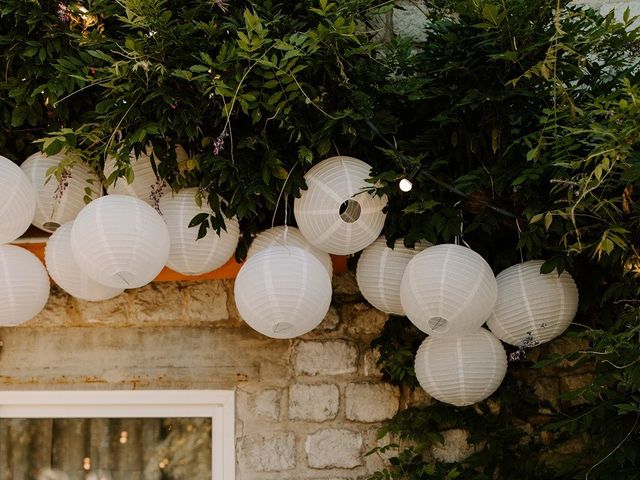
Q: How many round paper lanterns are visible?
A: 14